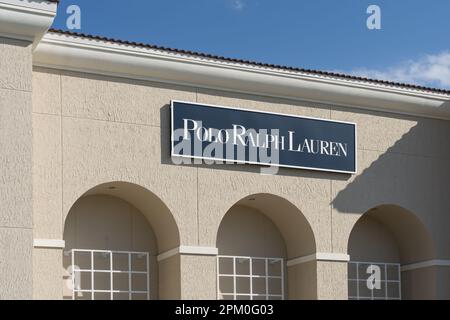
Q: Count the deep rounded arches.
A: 3